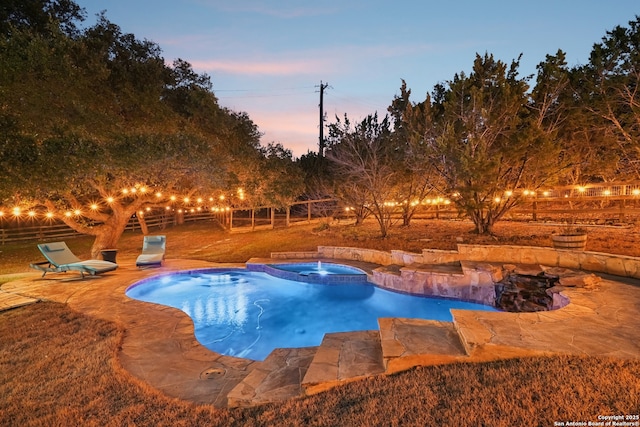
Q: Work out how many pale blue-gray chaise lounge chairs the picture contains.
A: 2